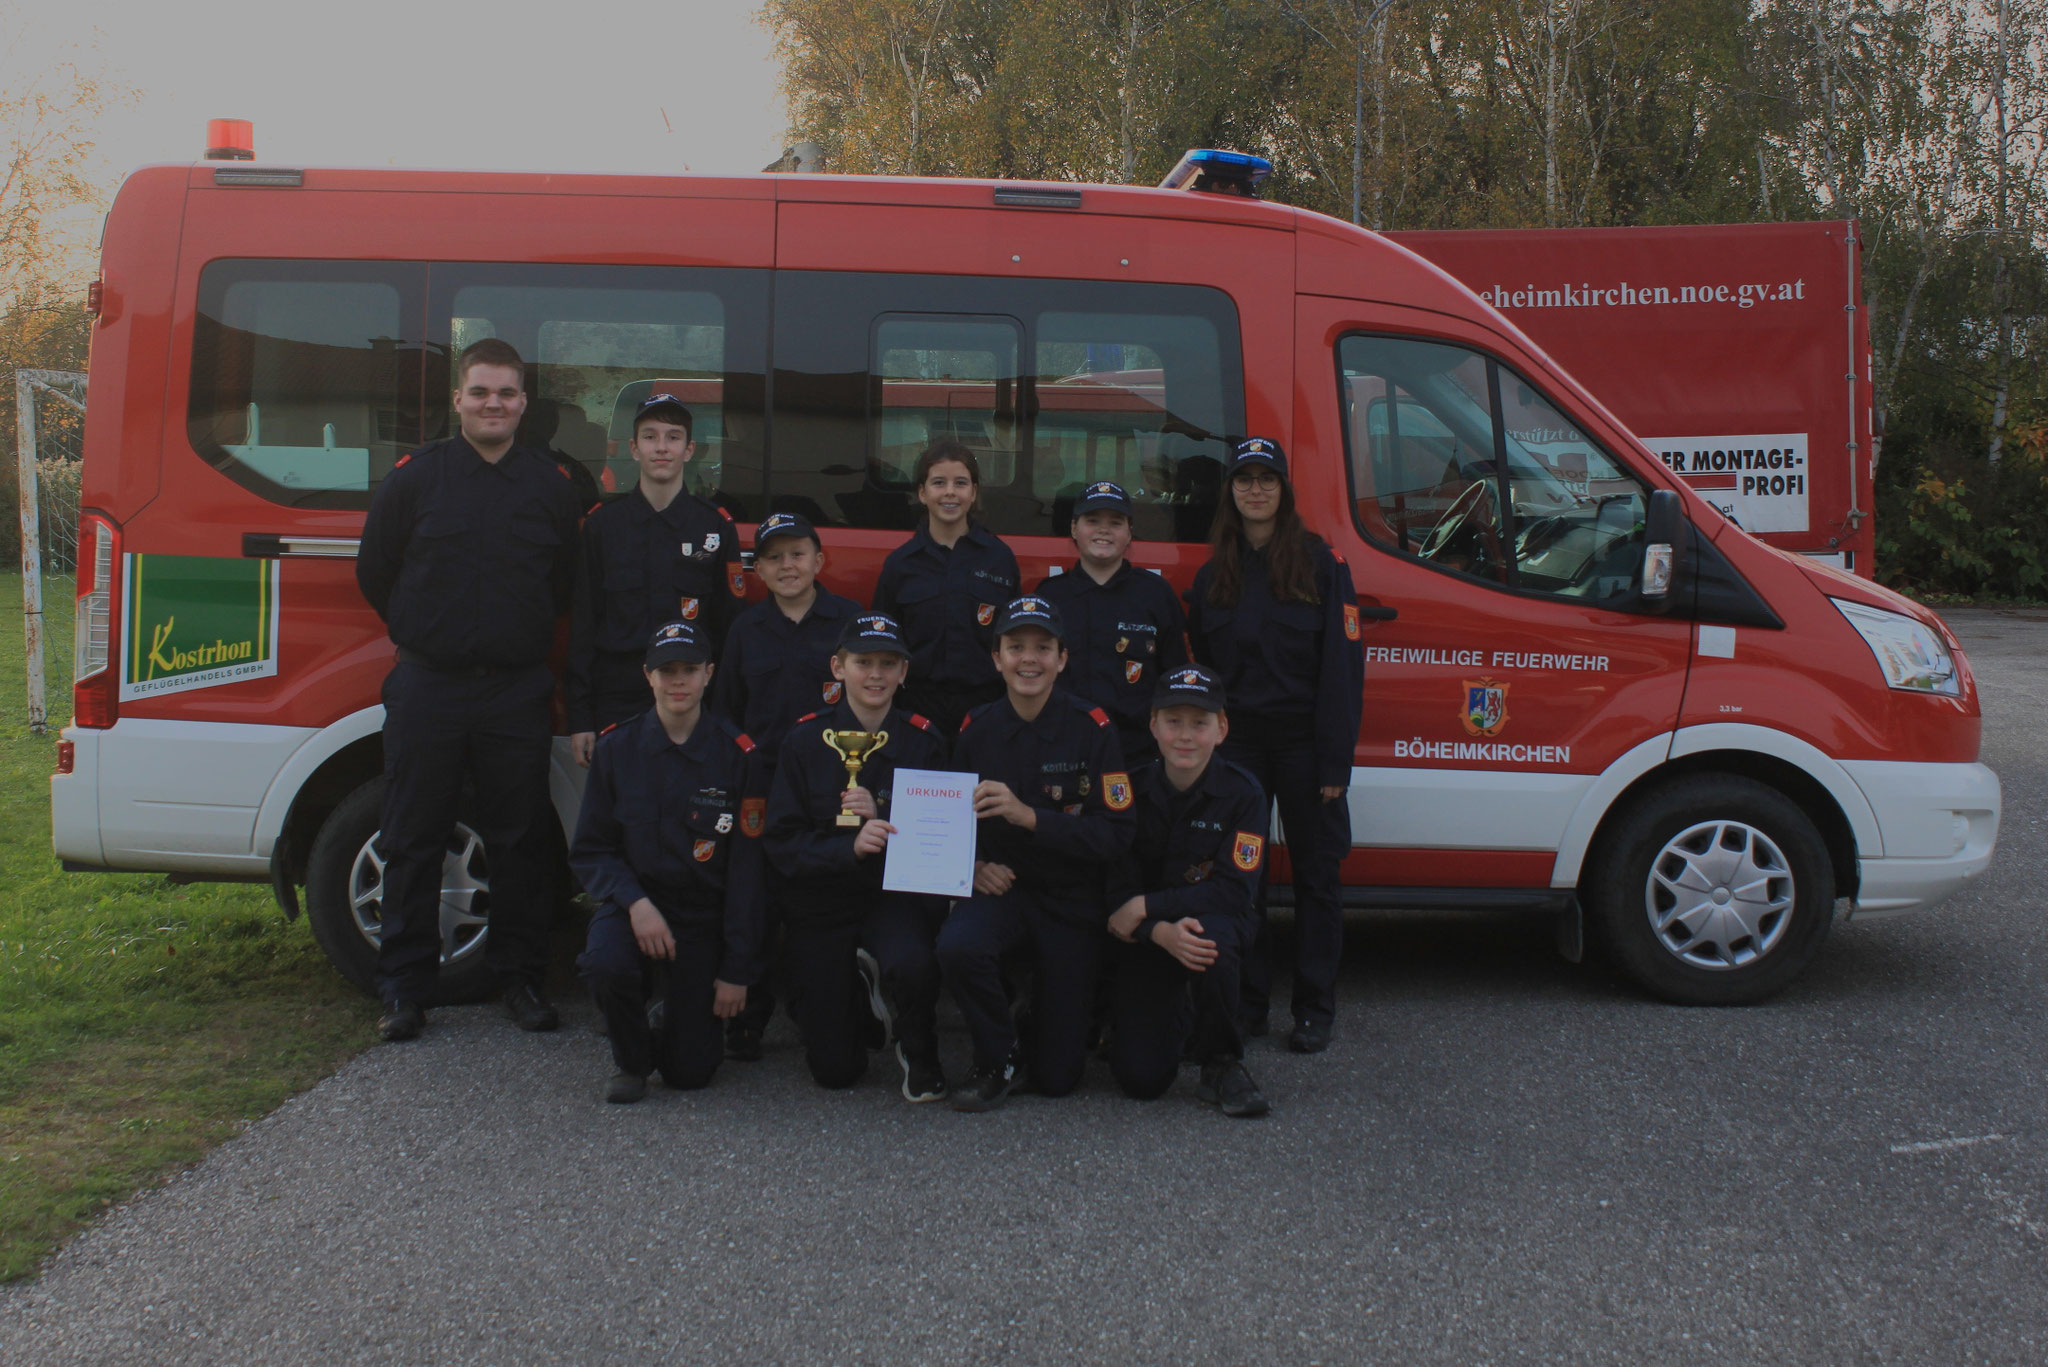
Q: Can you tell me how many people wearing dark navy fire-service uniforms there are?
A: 10